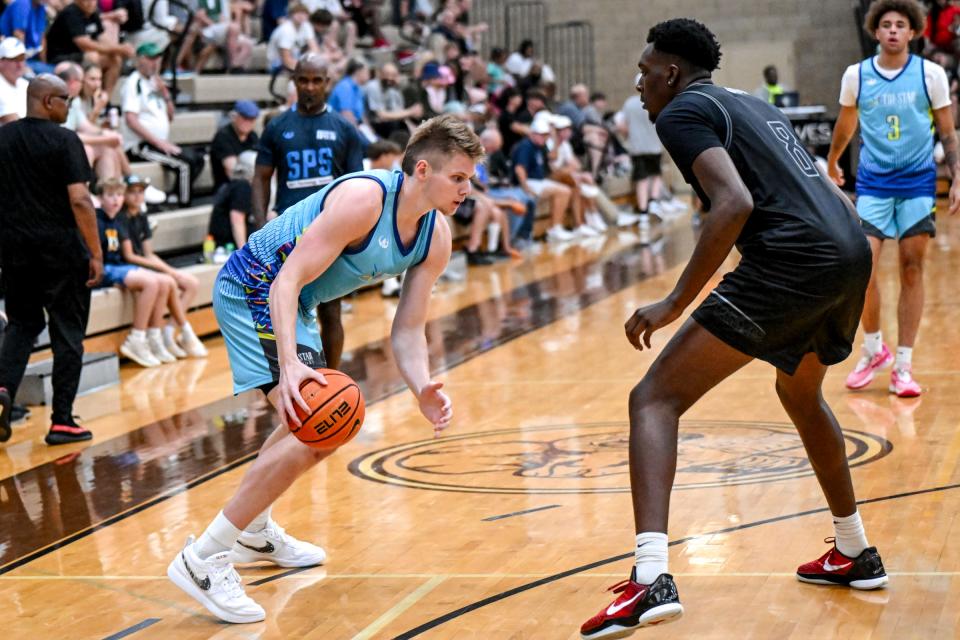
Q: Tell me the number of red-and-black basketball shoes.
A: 2